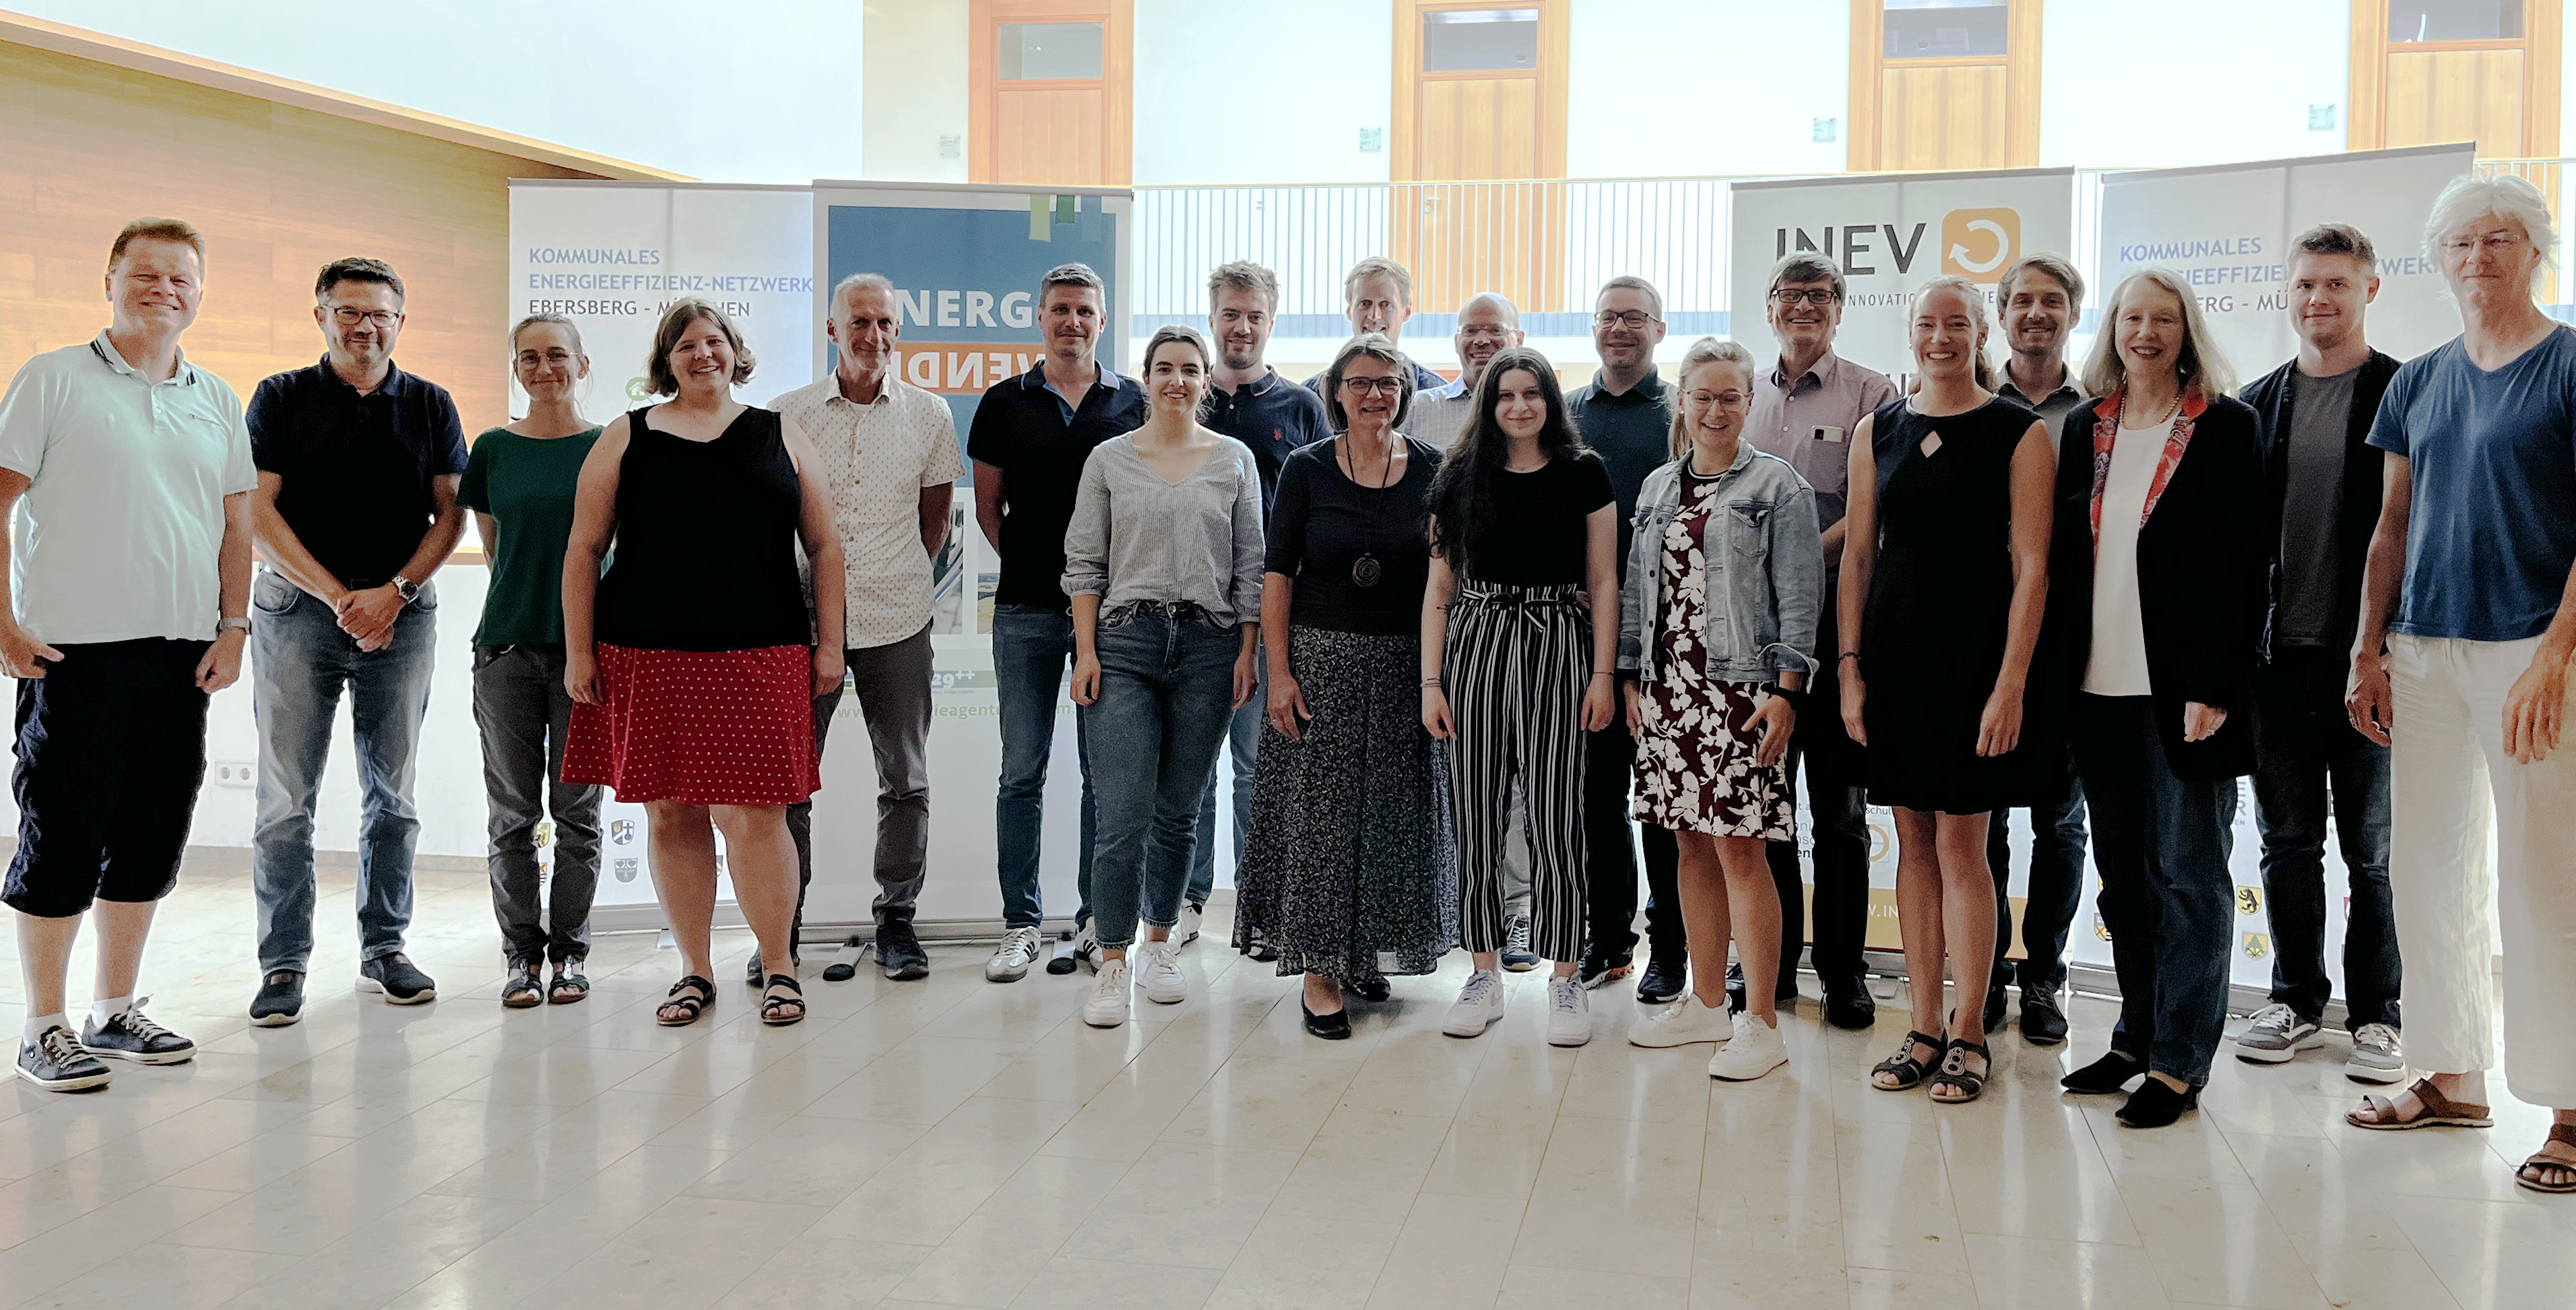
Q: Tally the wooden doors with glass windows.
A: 4